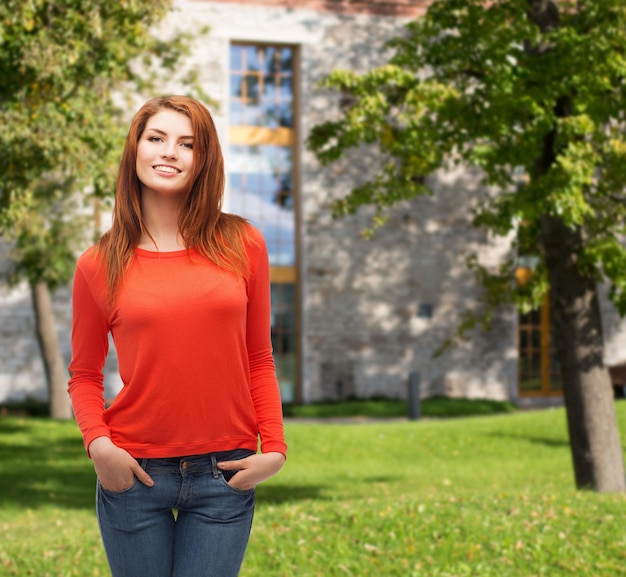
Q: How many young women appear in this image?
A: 1